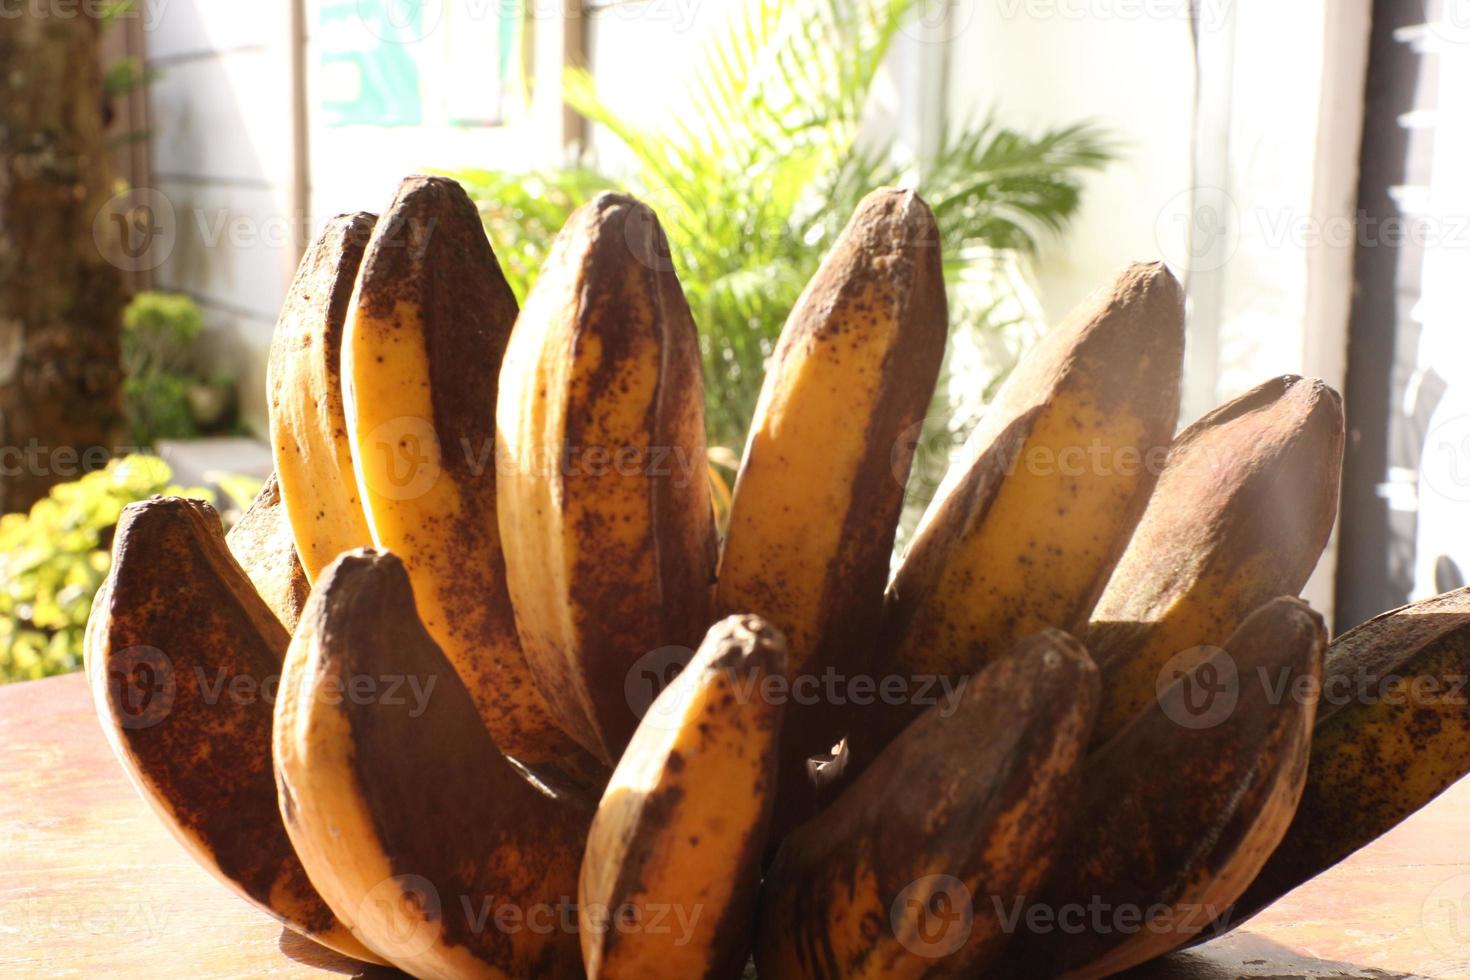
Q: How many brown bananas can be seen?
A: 13